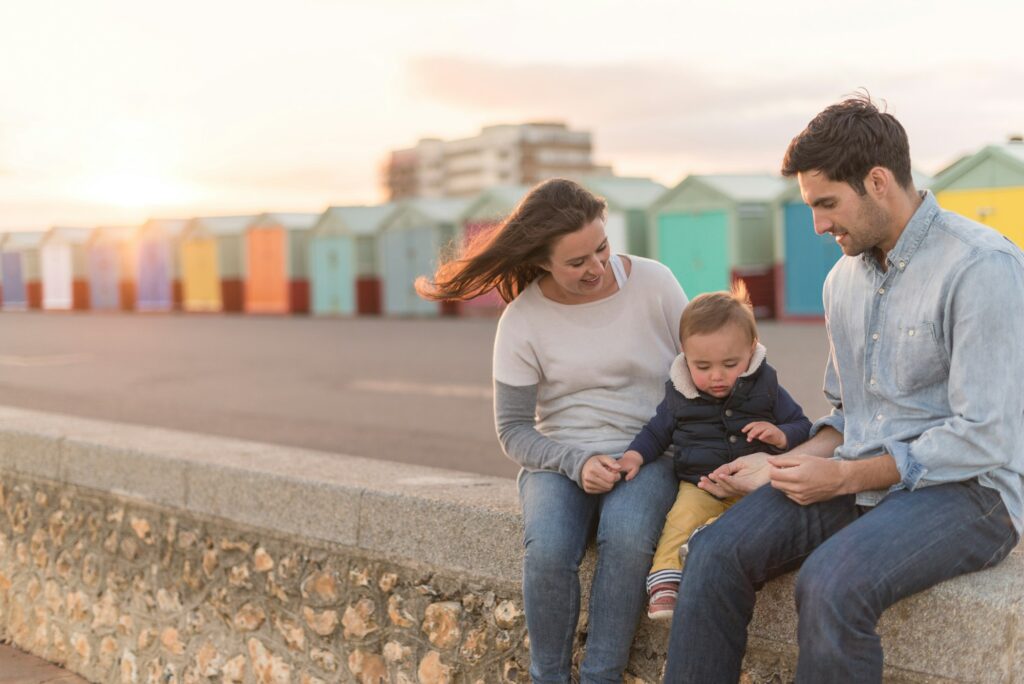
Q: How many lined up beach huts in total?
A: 13